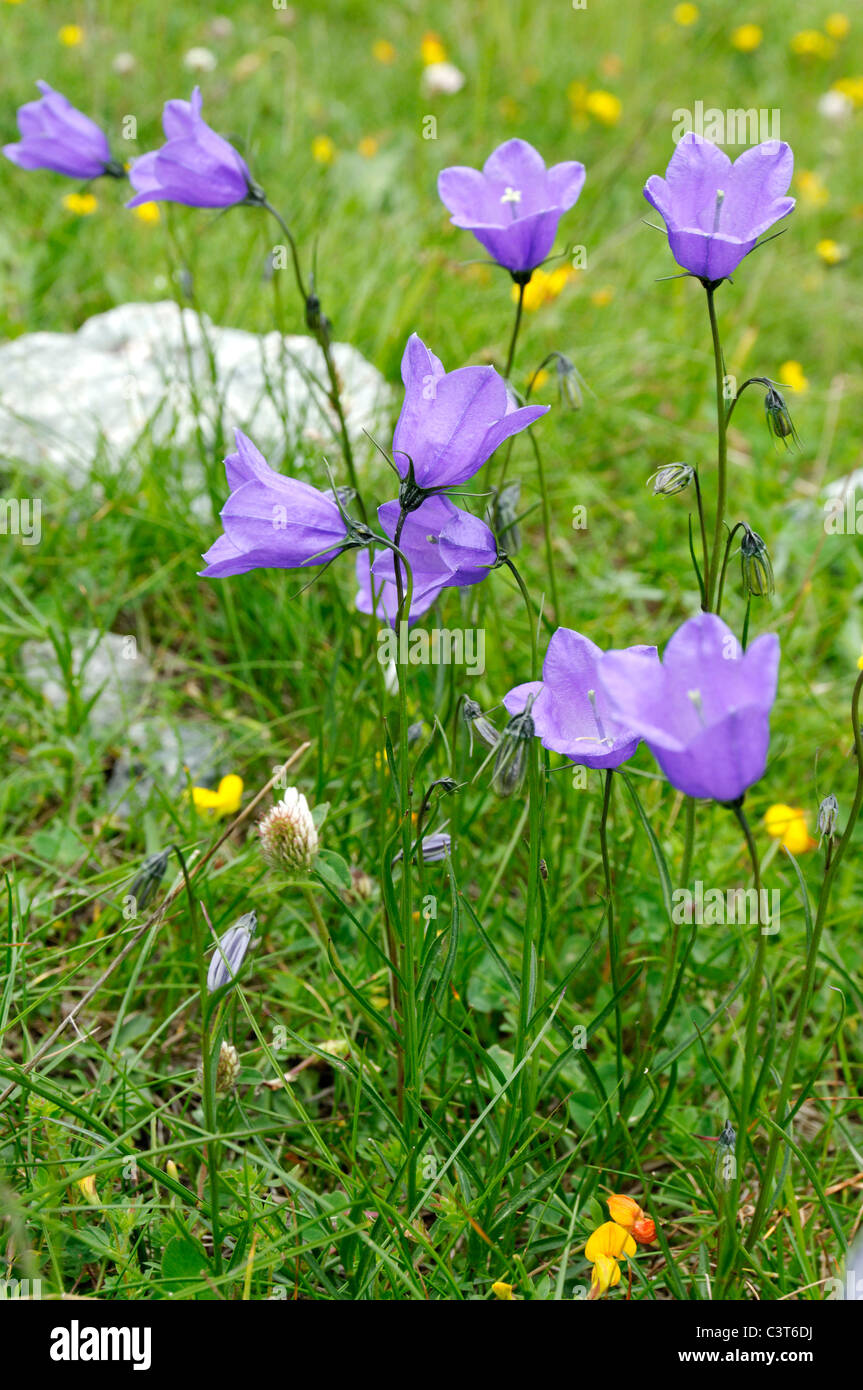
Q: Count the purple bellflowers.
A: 10